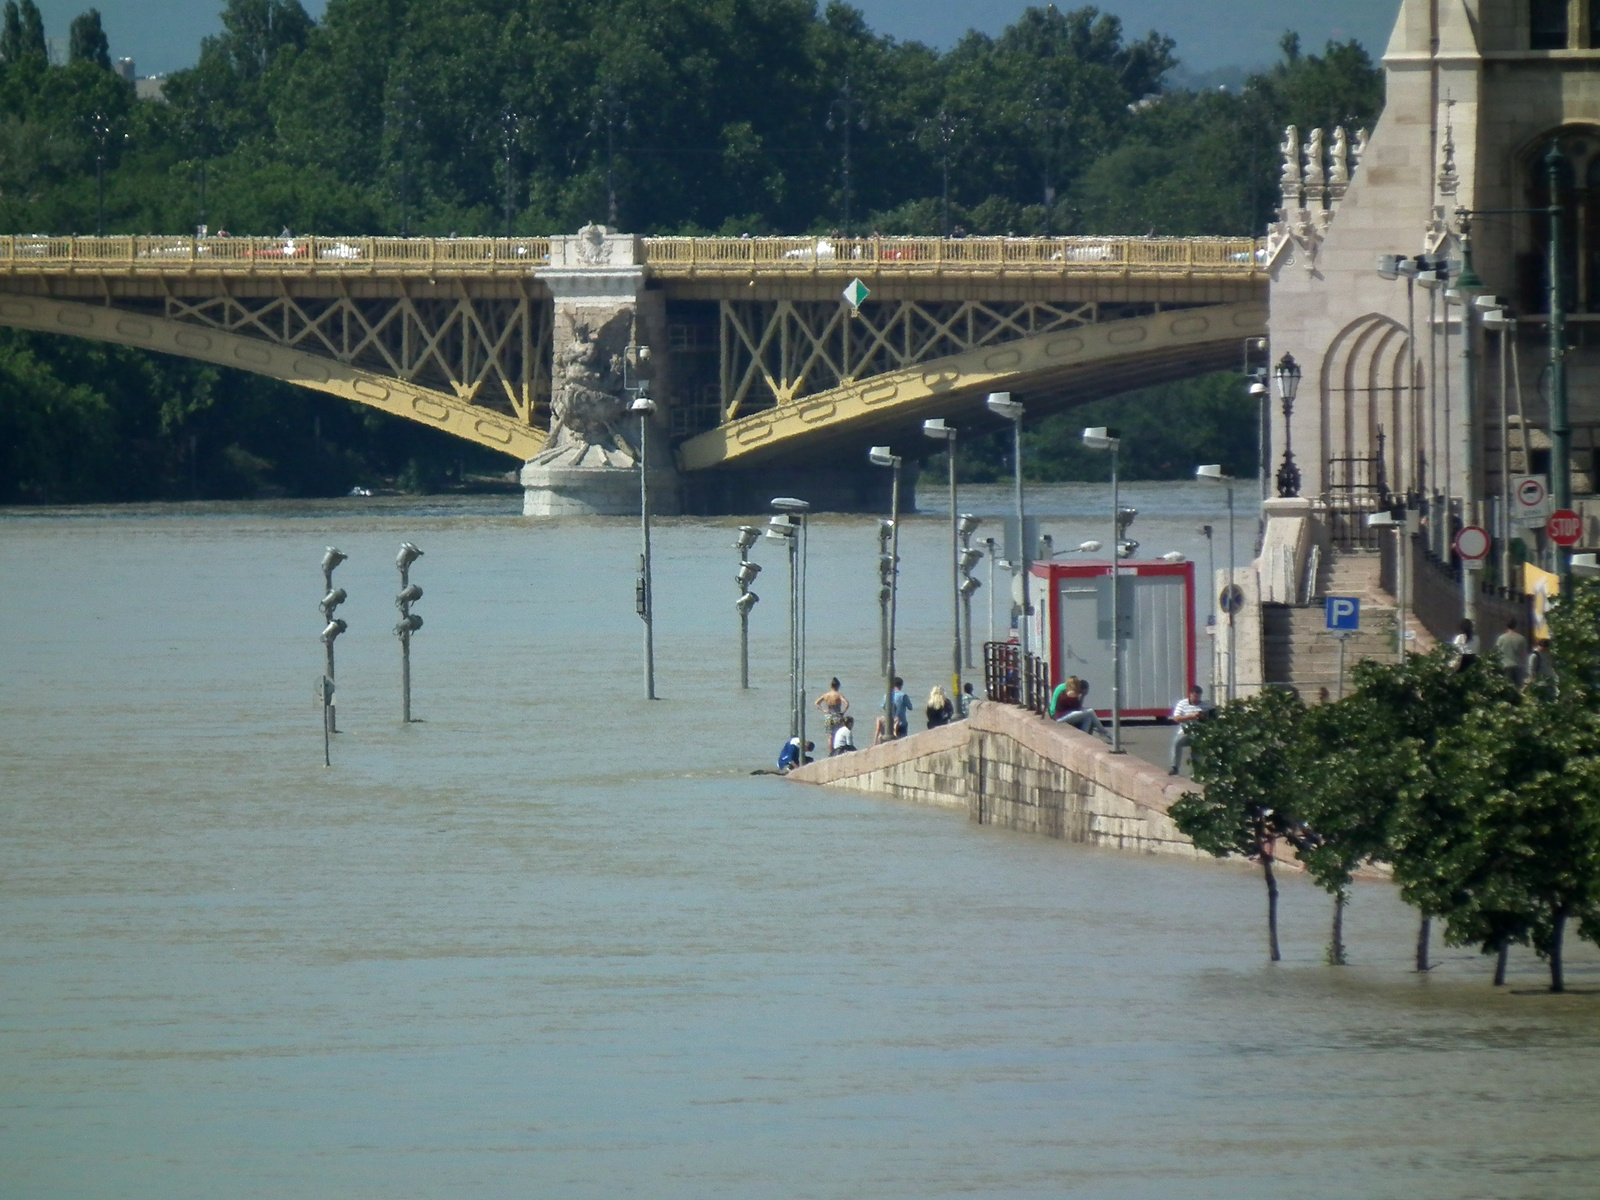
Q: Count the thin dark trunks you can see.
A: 5